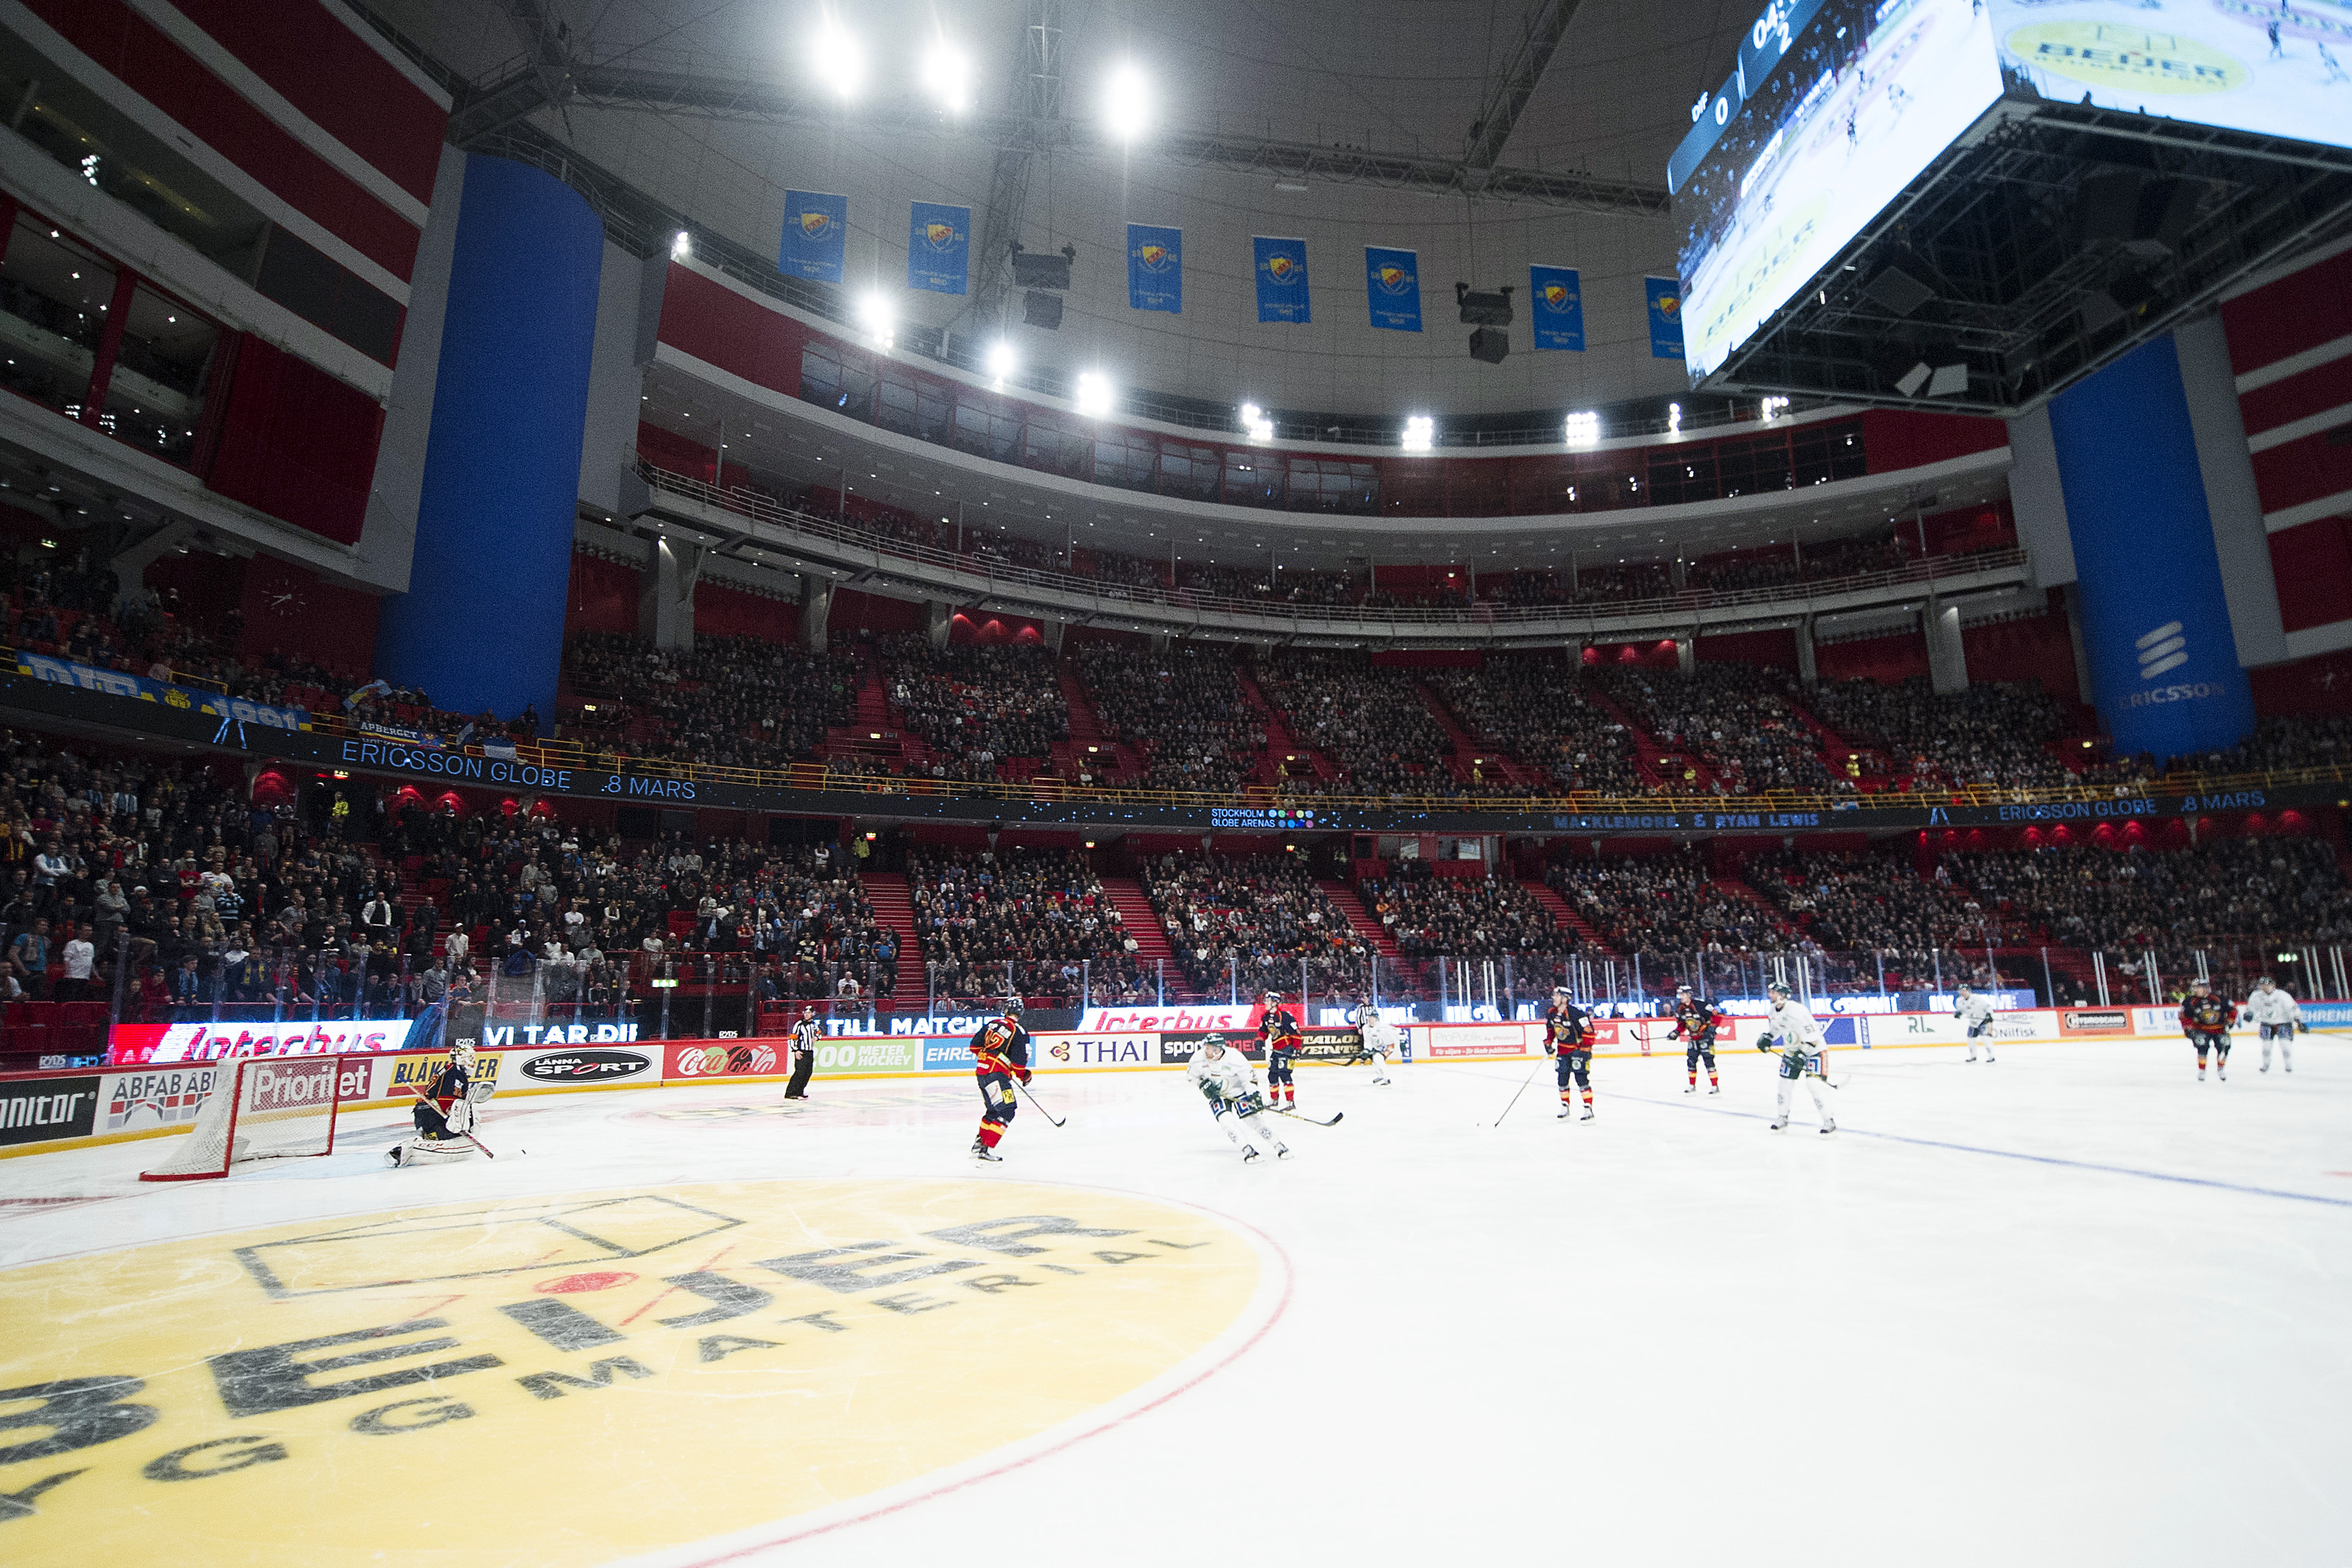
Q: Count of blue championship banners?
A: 7